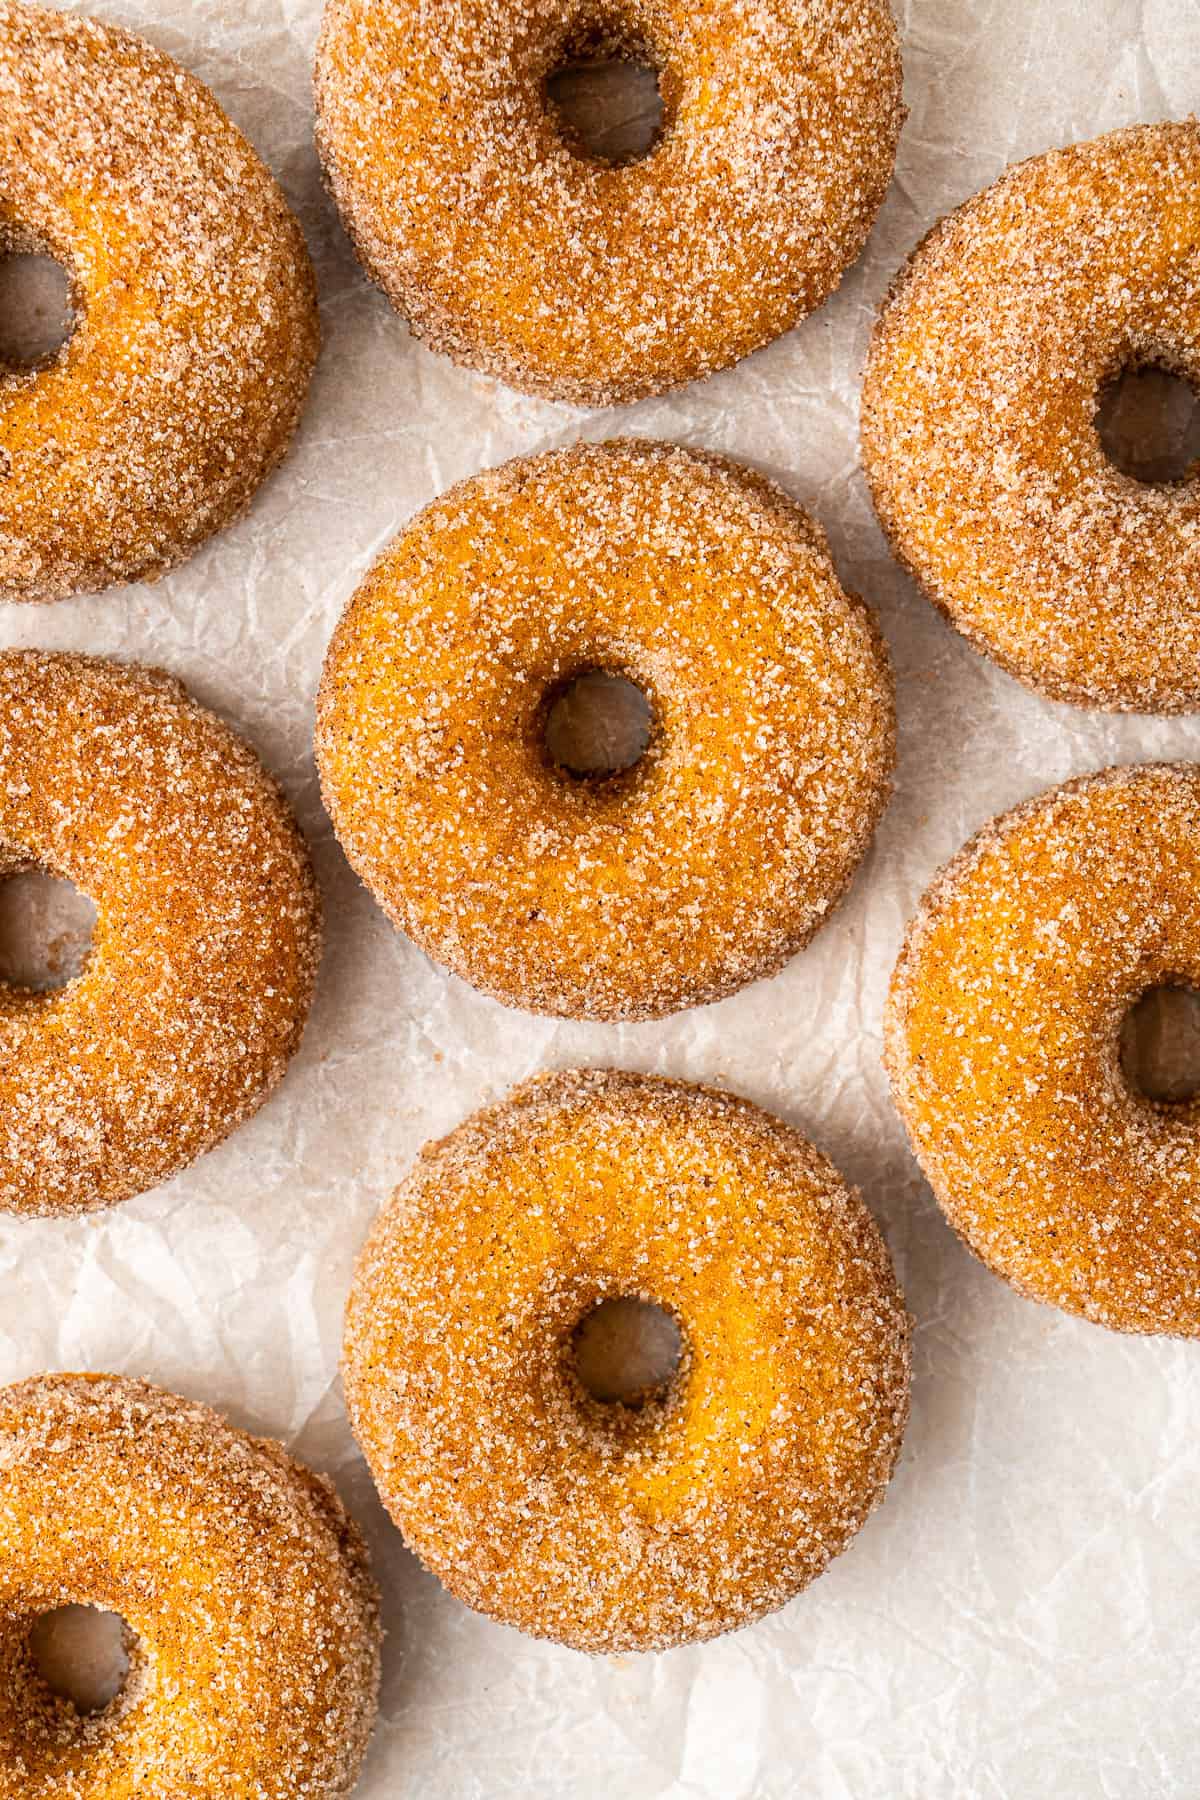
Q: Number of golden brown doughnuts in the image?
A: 8